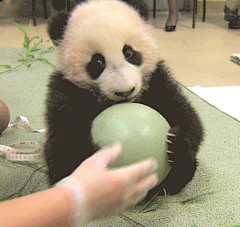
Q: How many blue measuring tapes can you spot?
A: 0